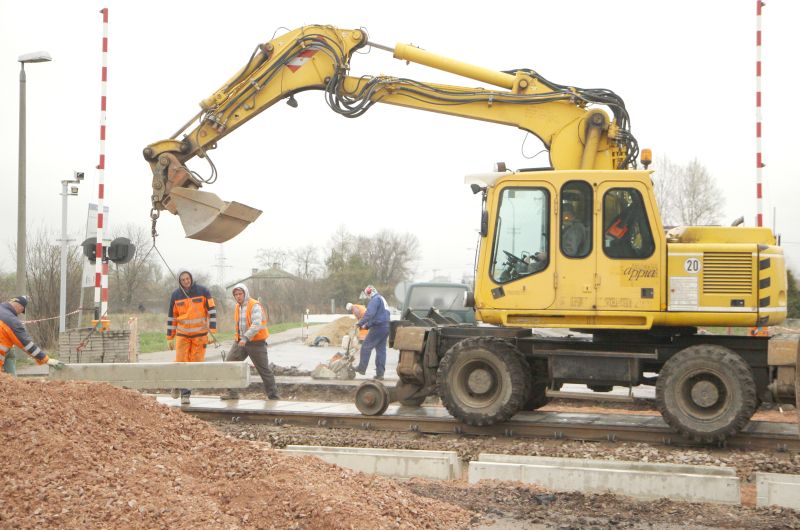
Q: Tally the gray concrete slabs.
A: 4